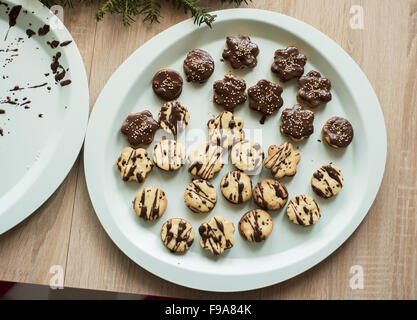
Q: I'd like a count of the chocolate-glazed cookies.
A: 10